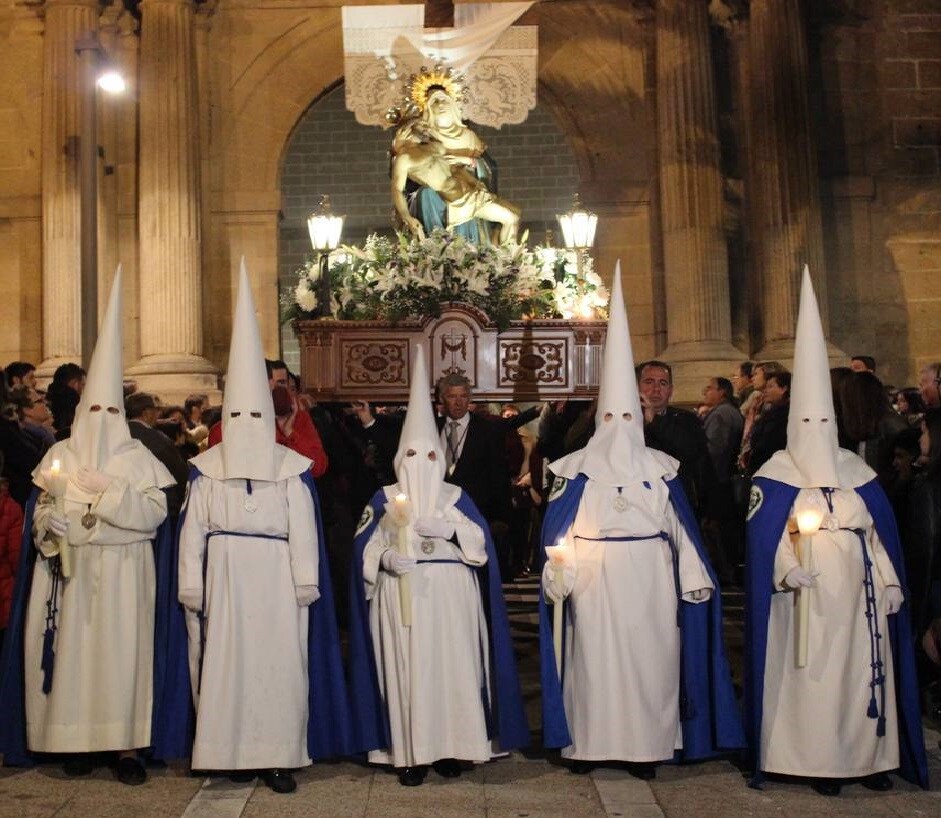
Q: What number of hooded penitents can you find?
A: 5